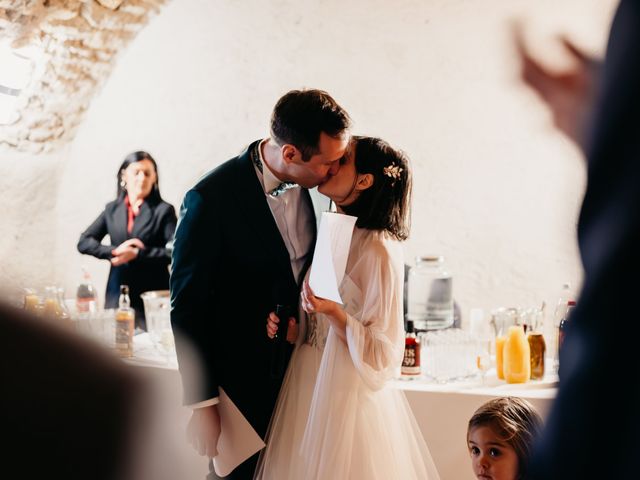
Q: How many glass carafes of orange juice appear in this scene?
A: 2